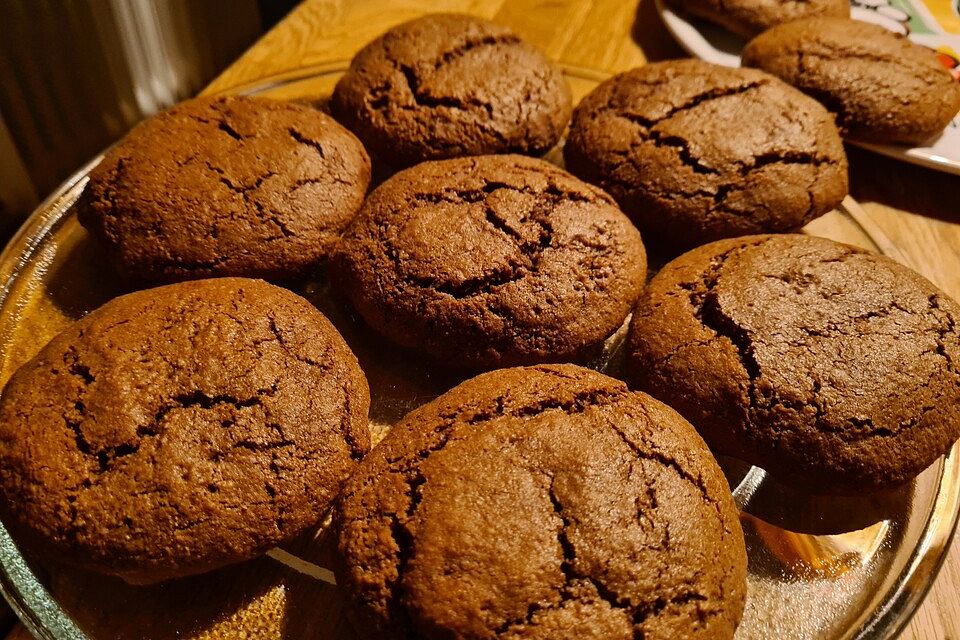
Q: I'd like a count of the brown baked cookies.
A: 9